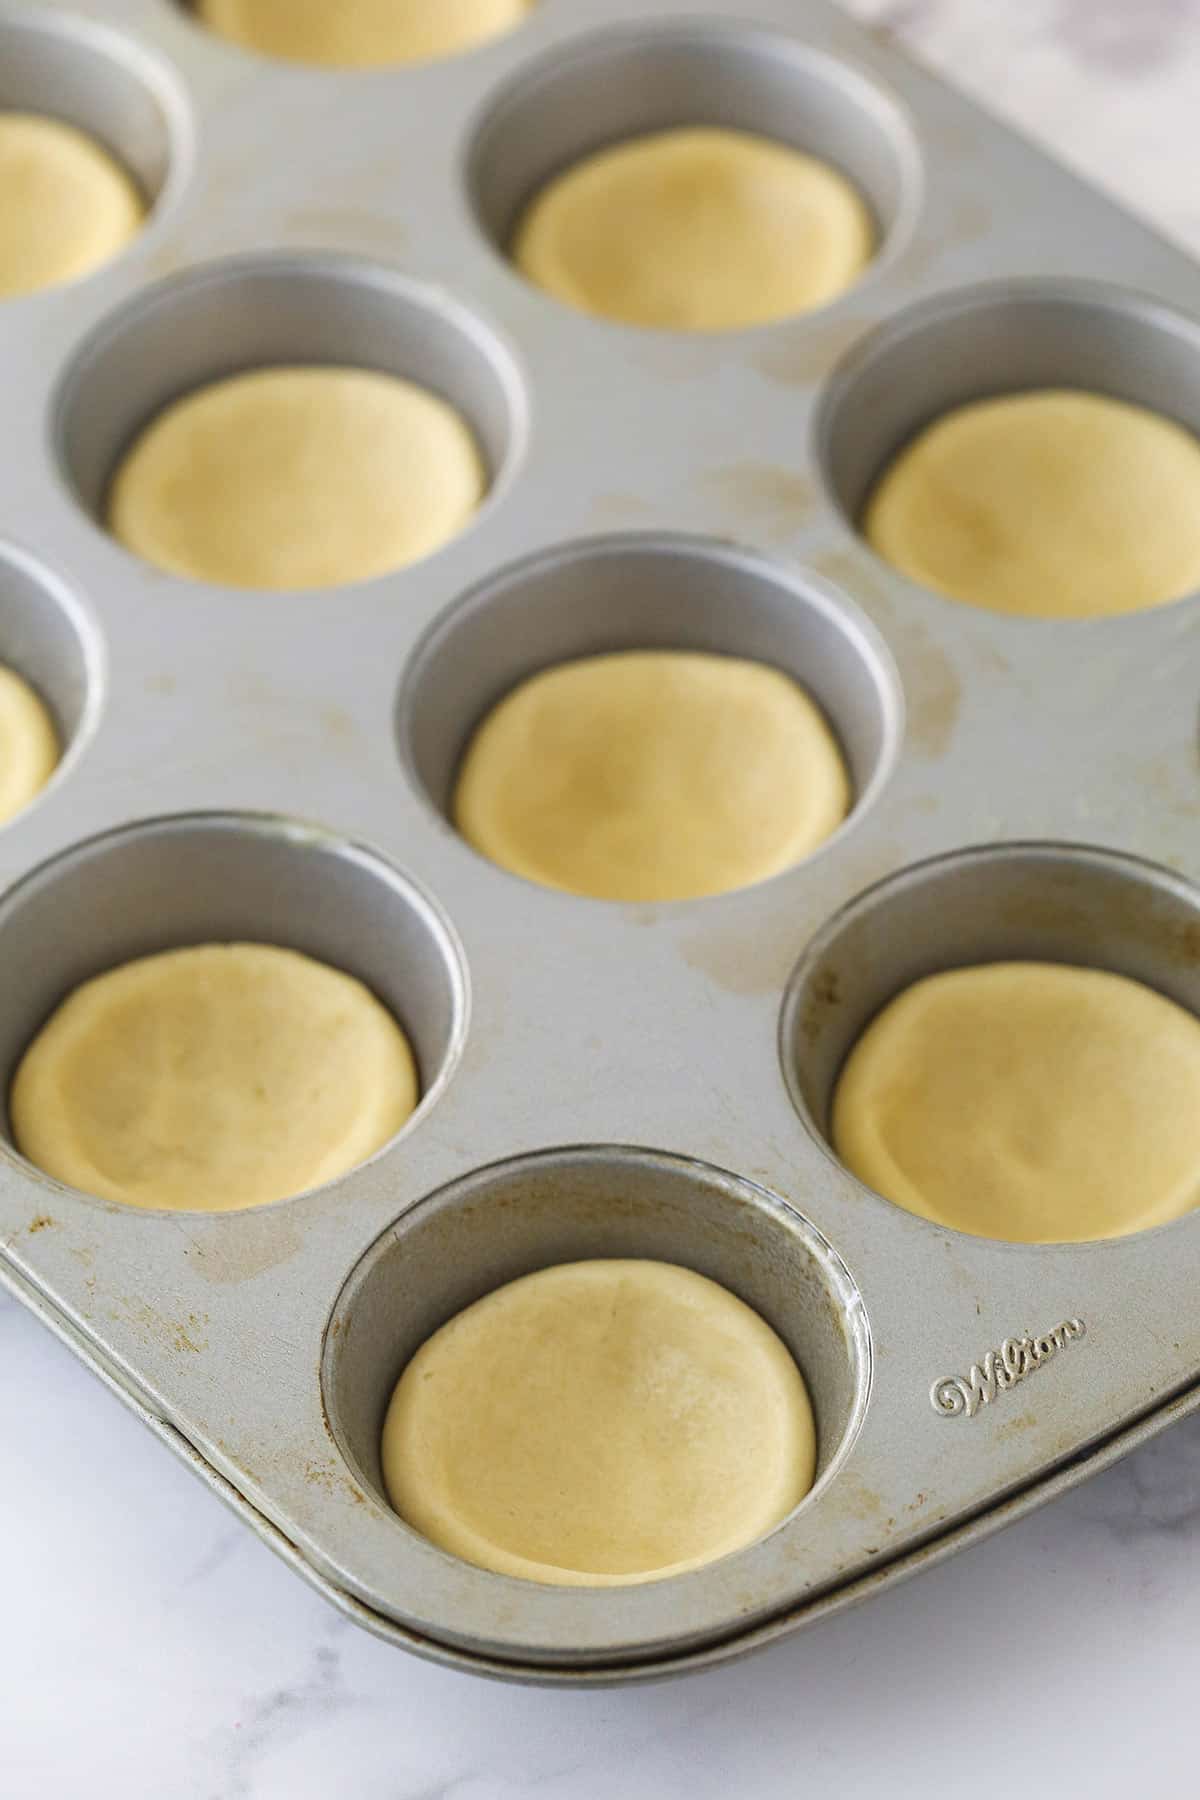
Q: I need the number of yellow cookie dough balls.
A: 10